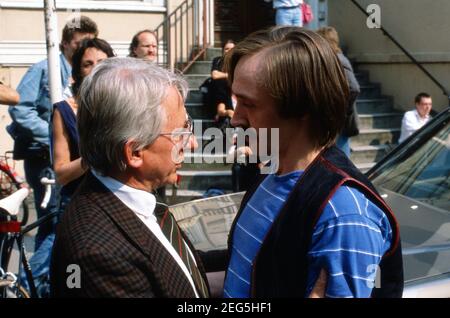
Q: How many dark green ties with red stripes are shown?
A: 1